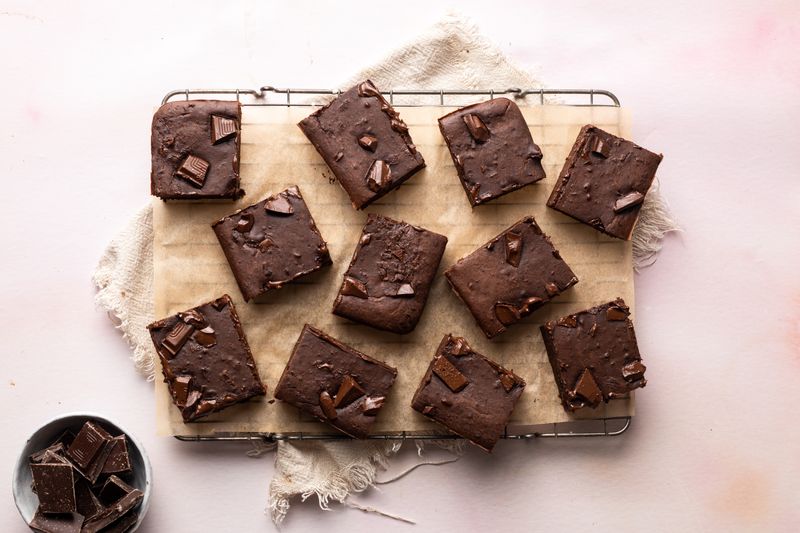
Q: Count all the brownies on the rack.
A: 11